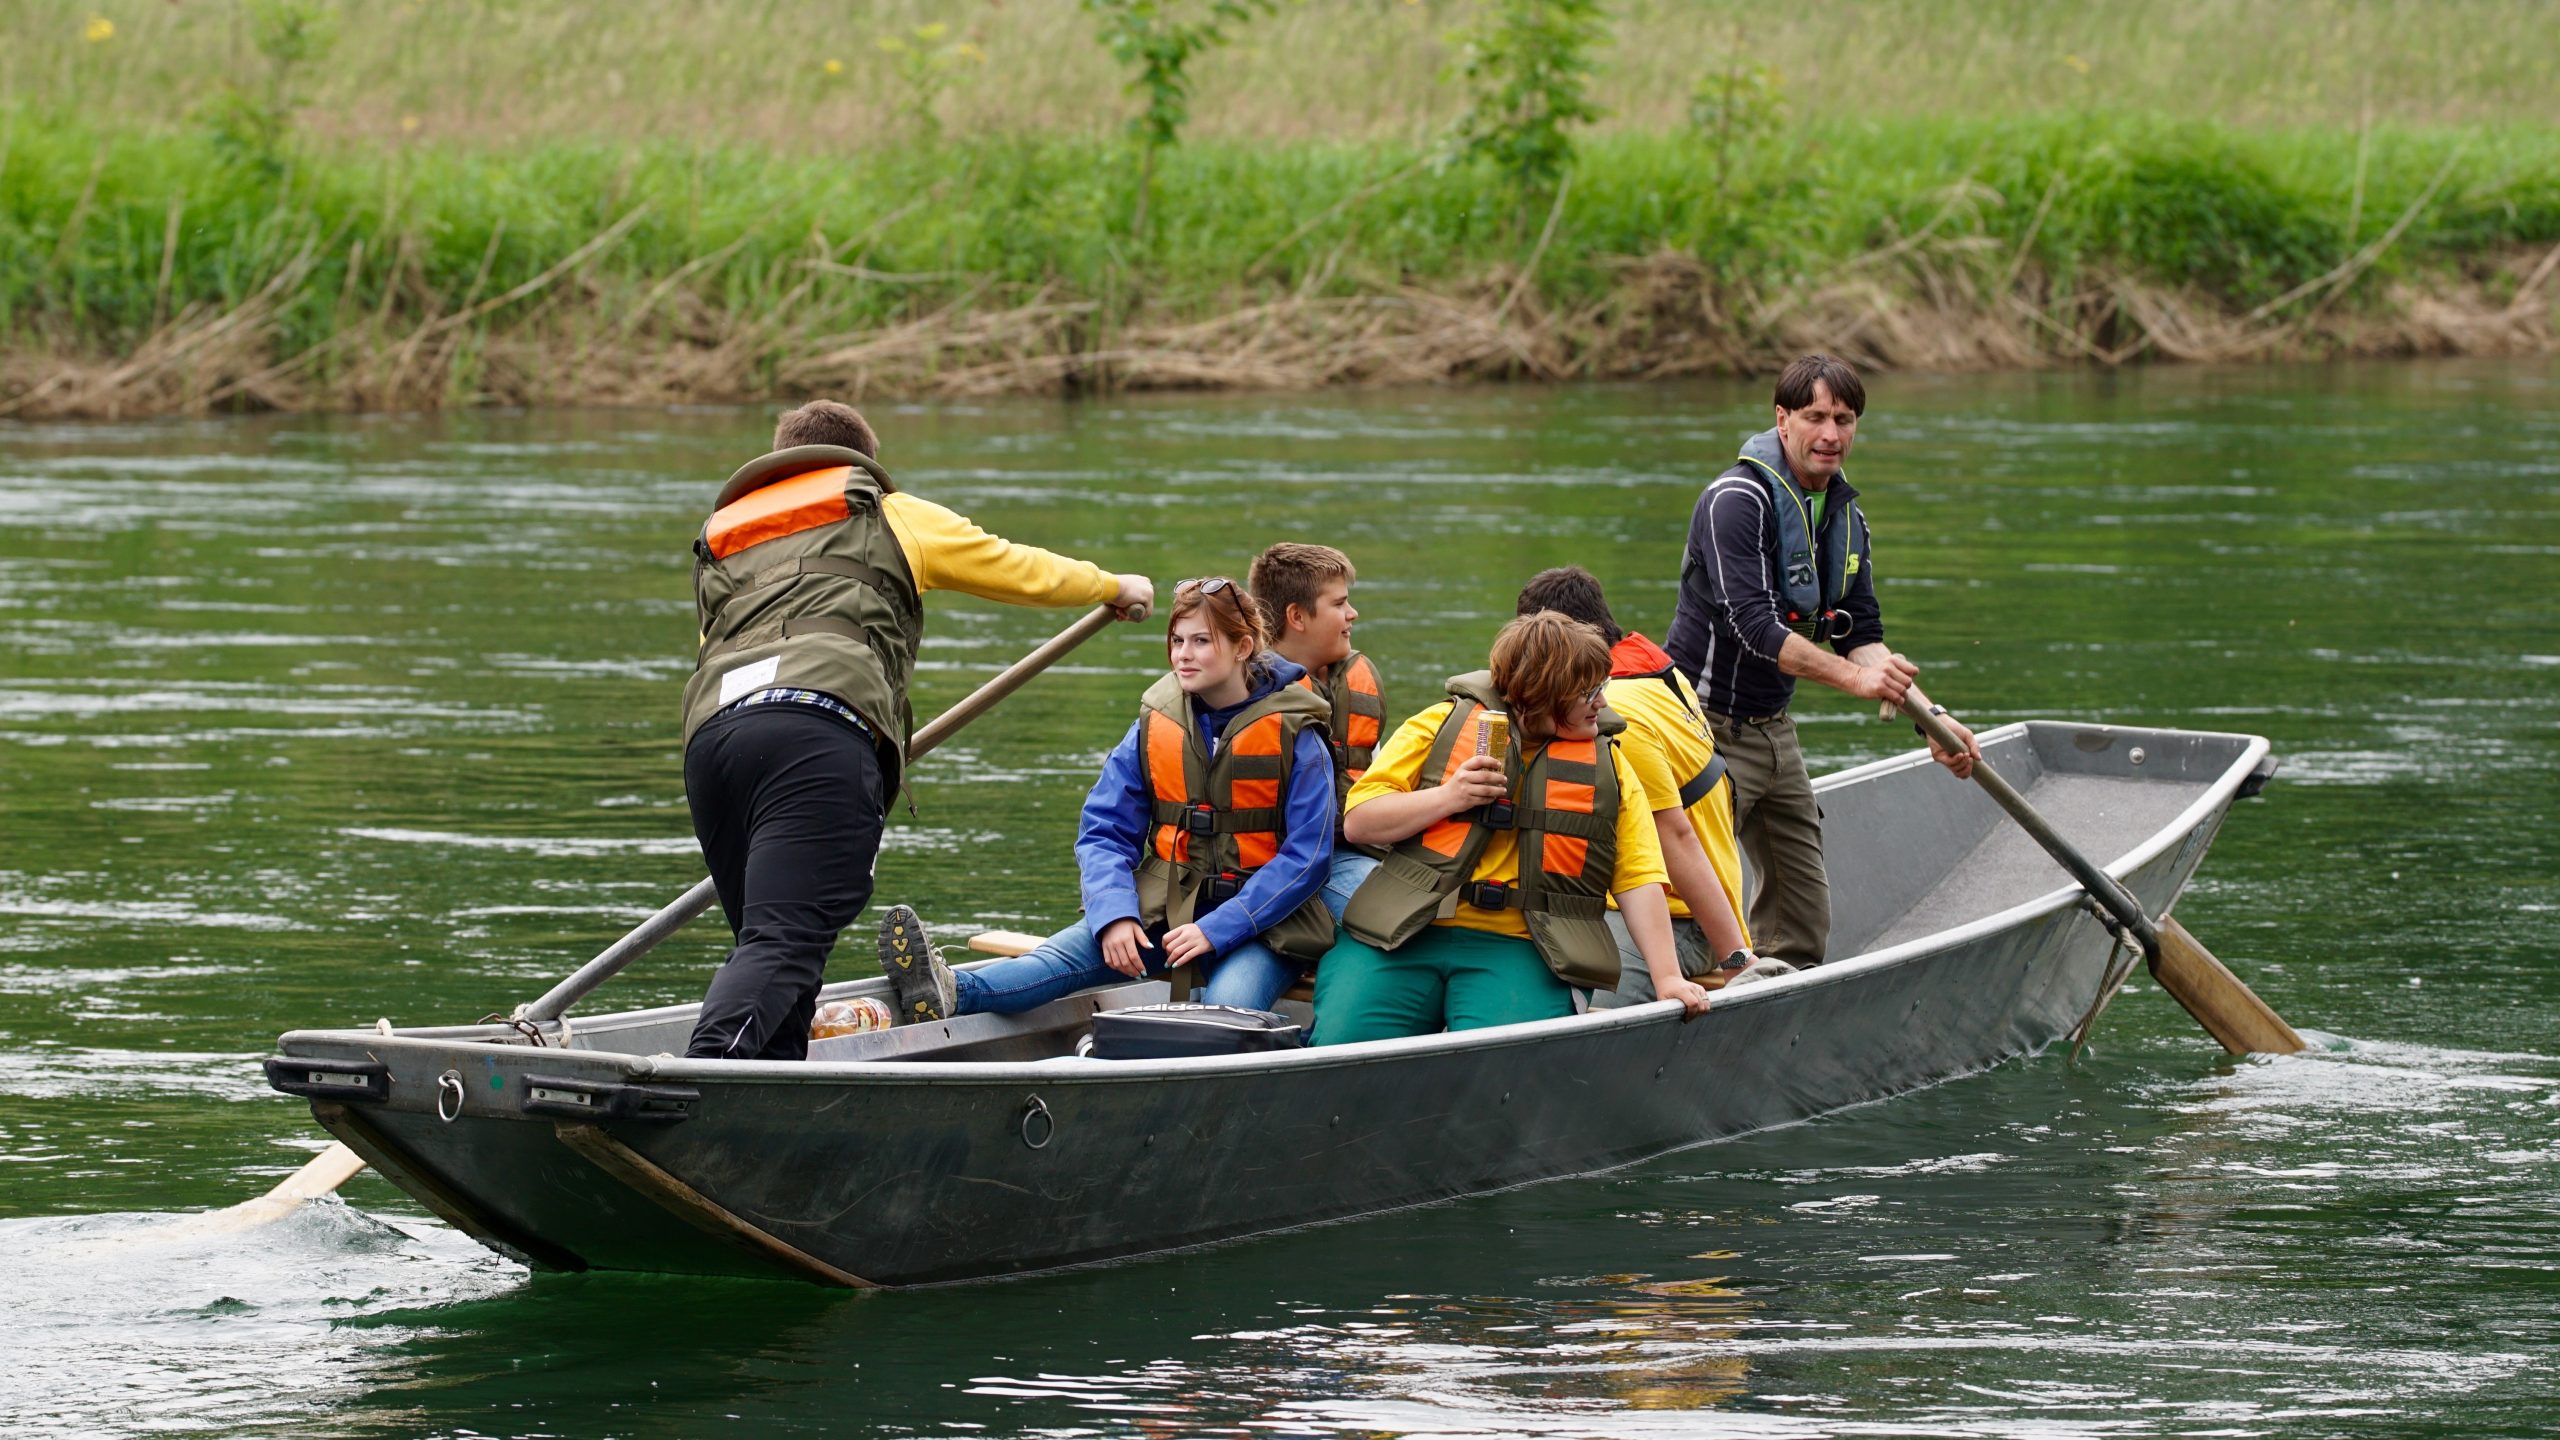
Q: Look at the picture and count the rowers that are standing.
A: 2